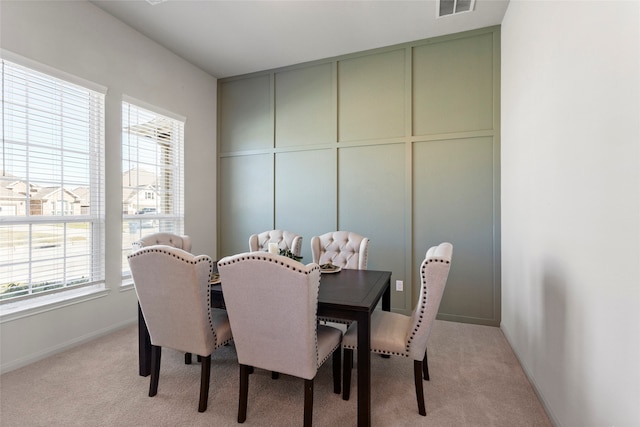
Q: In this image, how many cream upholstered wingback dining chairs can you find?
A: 6